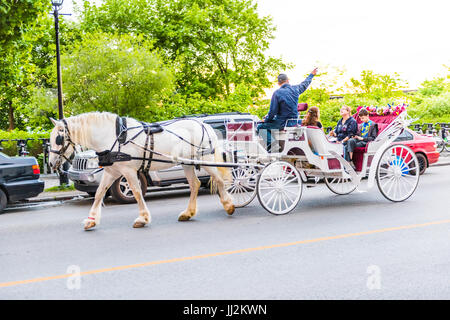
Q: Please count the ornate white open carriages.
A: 1